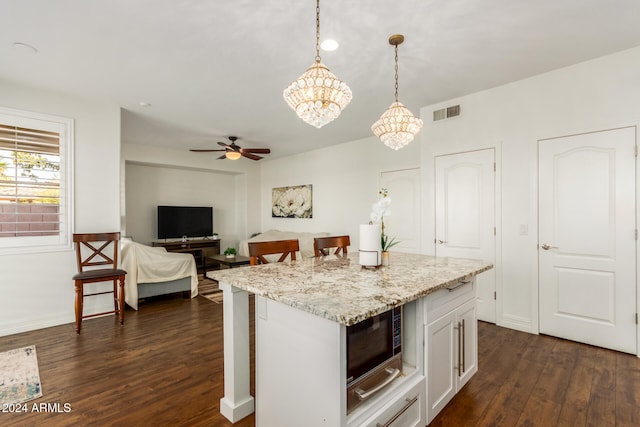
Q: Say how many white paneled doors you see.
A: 3